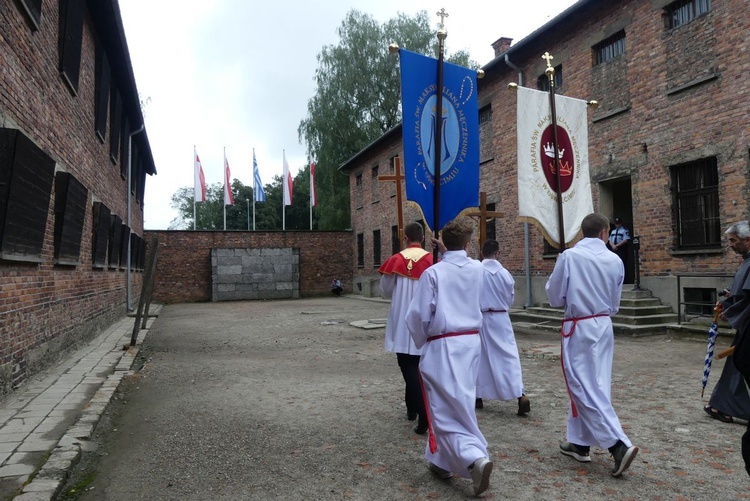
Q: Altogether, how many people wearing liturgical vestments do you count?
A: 4